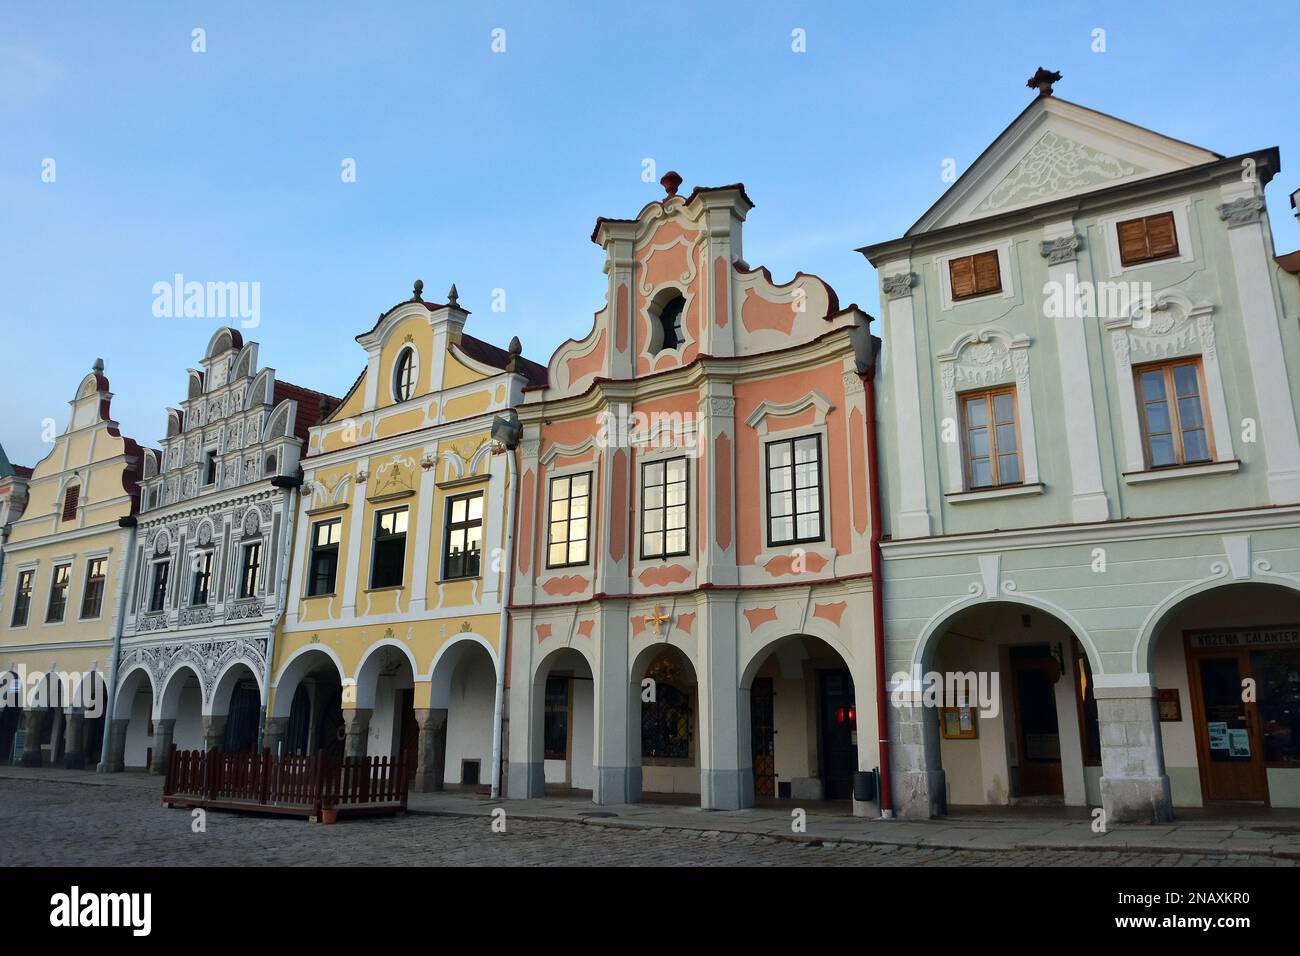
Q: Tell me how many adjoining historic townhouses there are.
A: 5